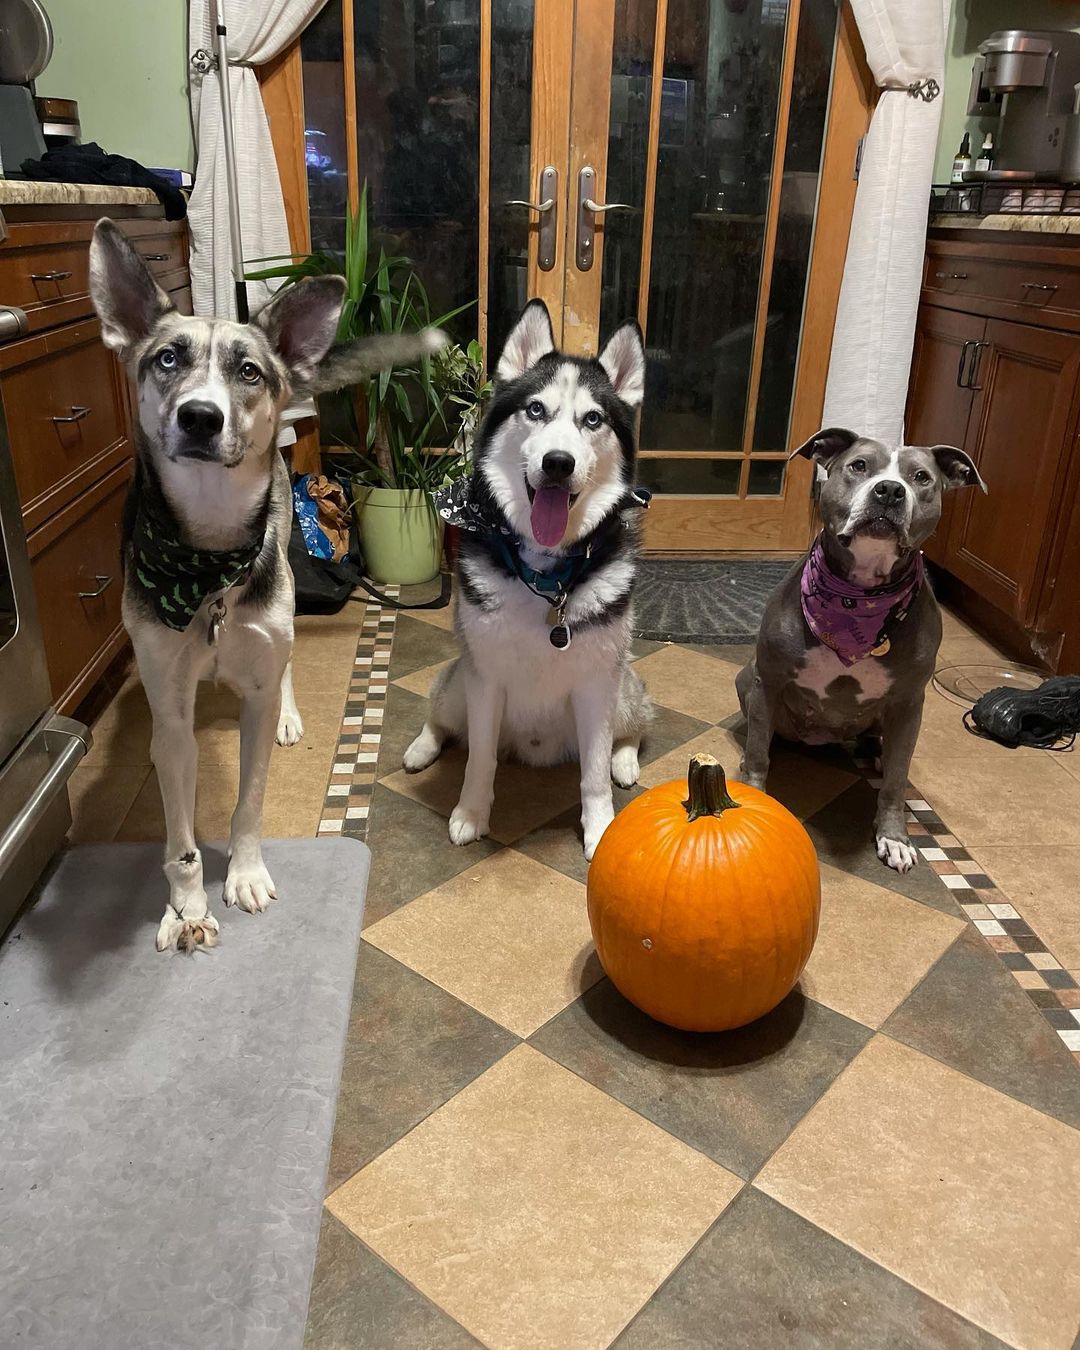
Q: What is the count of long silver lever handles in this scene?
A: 2